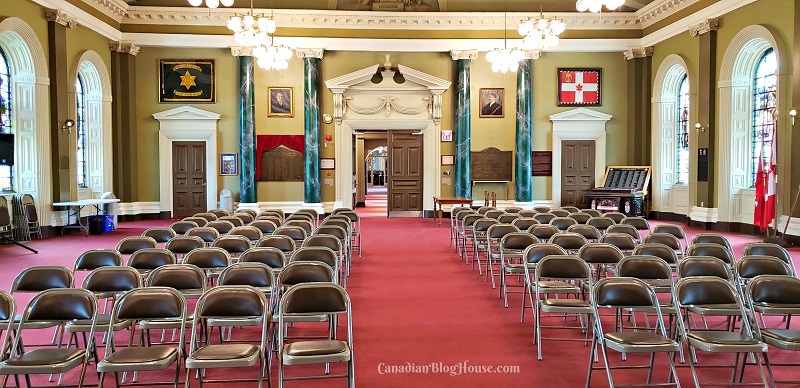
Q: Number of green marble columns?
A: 4